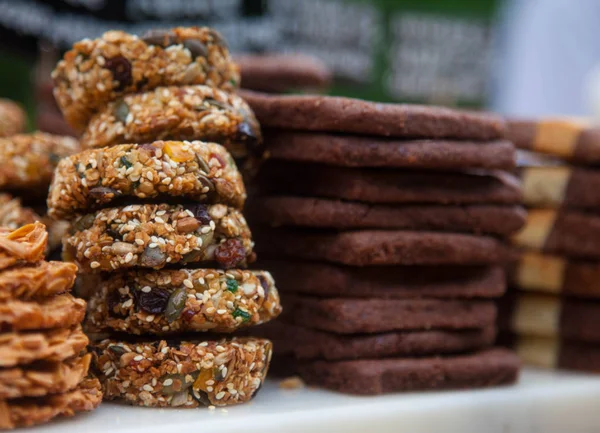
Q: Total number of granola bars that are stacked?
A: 6